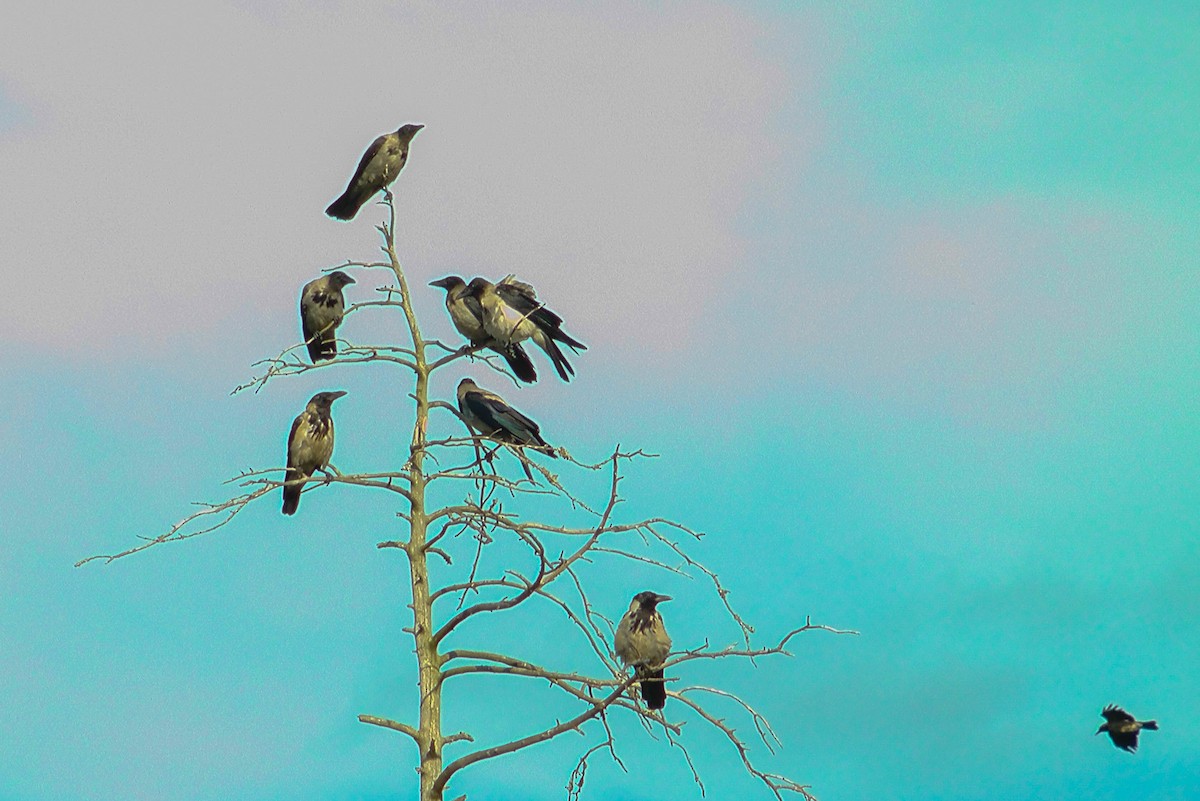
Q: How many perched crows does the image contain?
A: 7